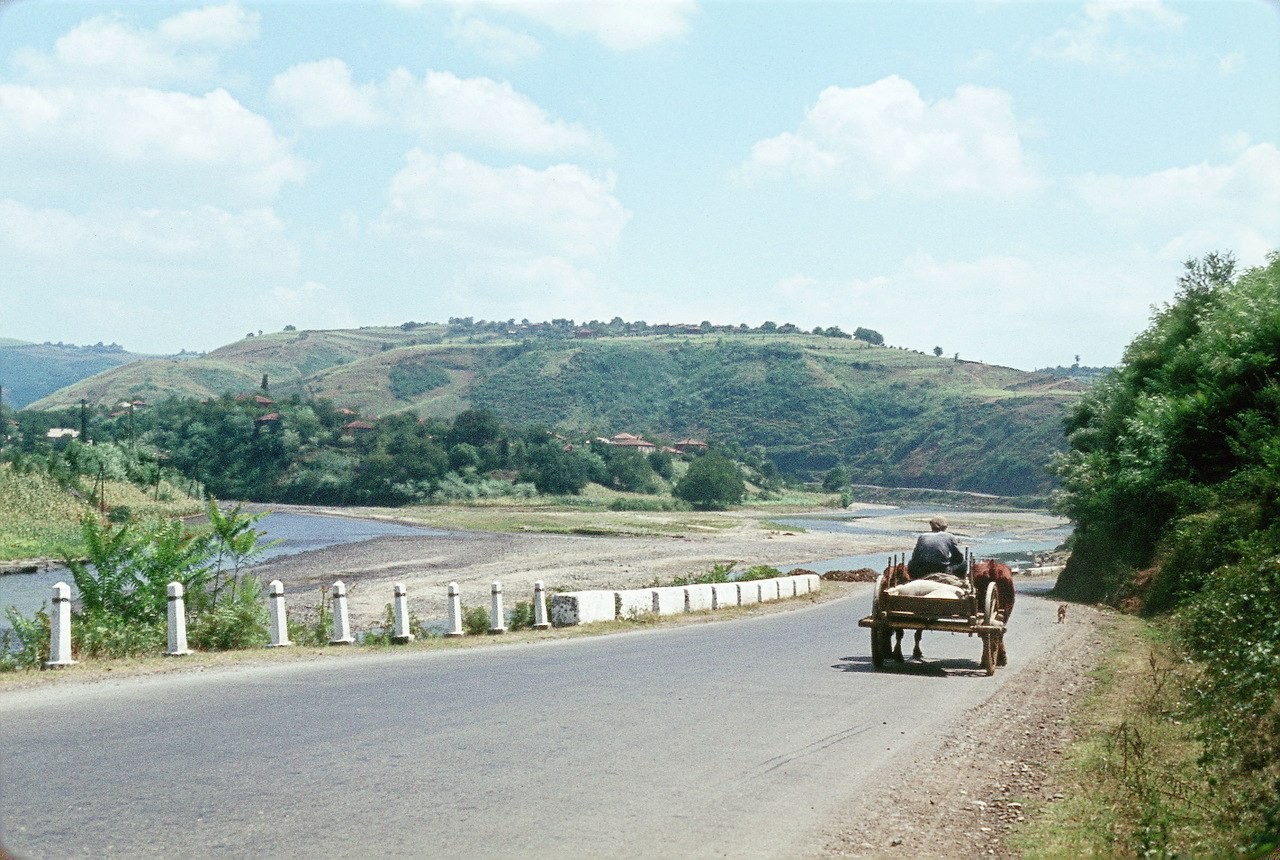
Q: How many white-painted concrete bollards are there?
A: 8